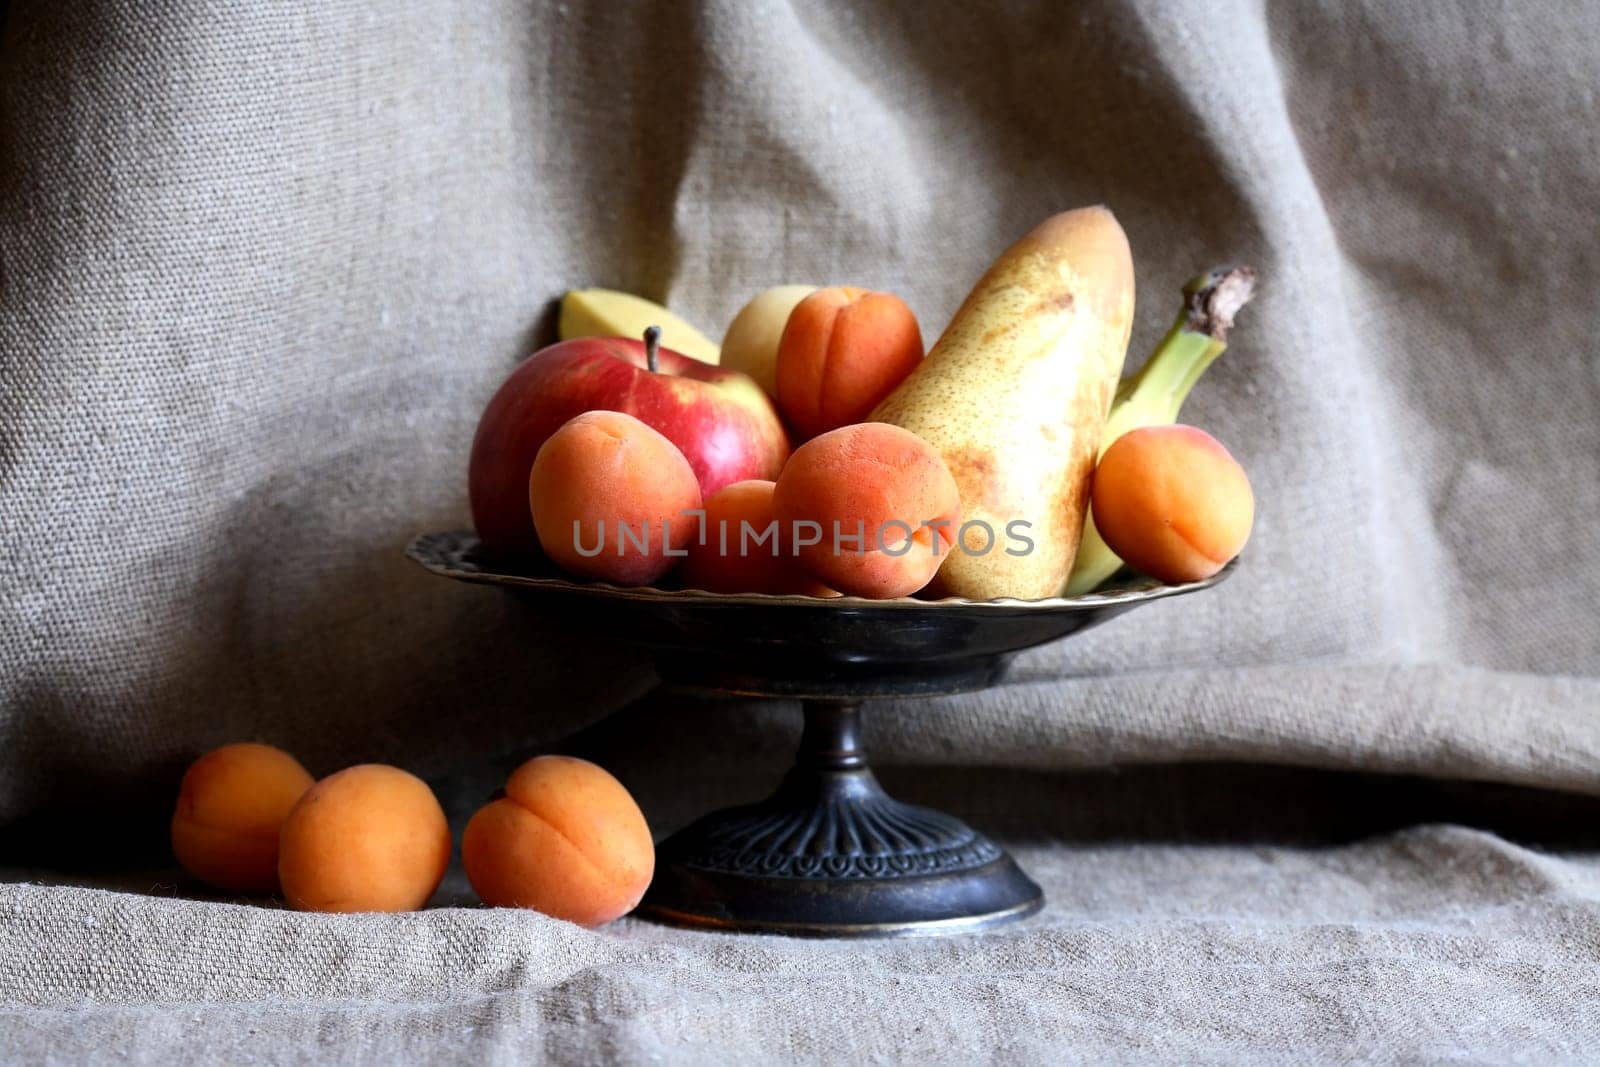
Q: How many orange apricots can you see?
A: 8